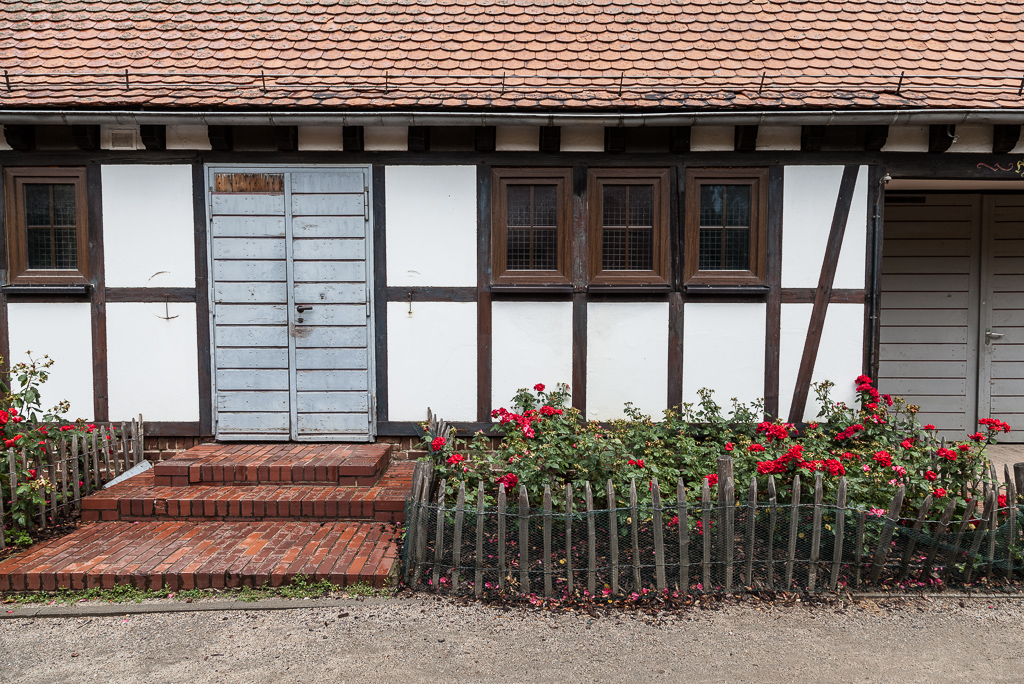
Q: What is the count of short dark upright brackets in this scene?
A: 9